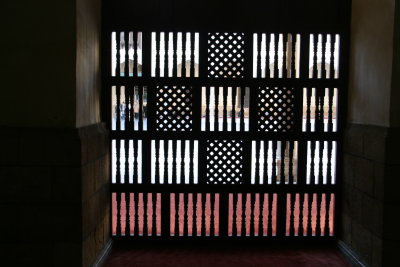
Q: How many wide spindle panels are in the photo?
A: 9